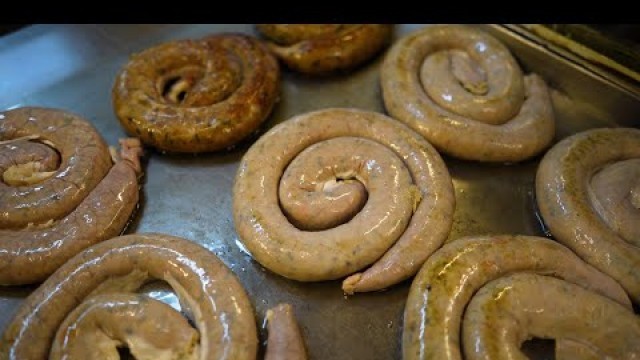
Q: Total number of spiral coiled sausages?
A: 8